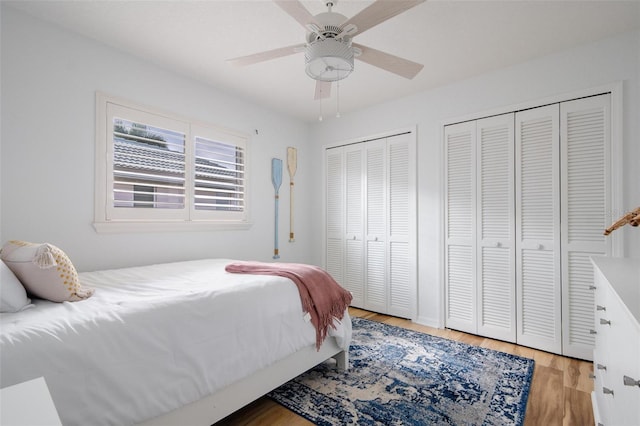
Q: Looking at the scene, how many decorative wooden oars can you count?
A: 2